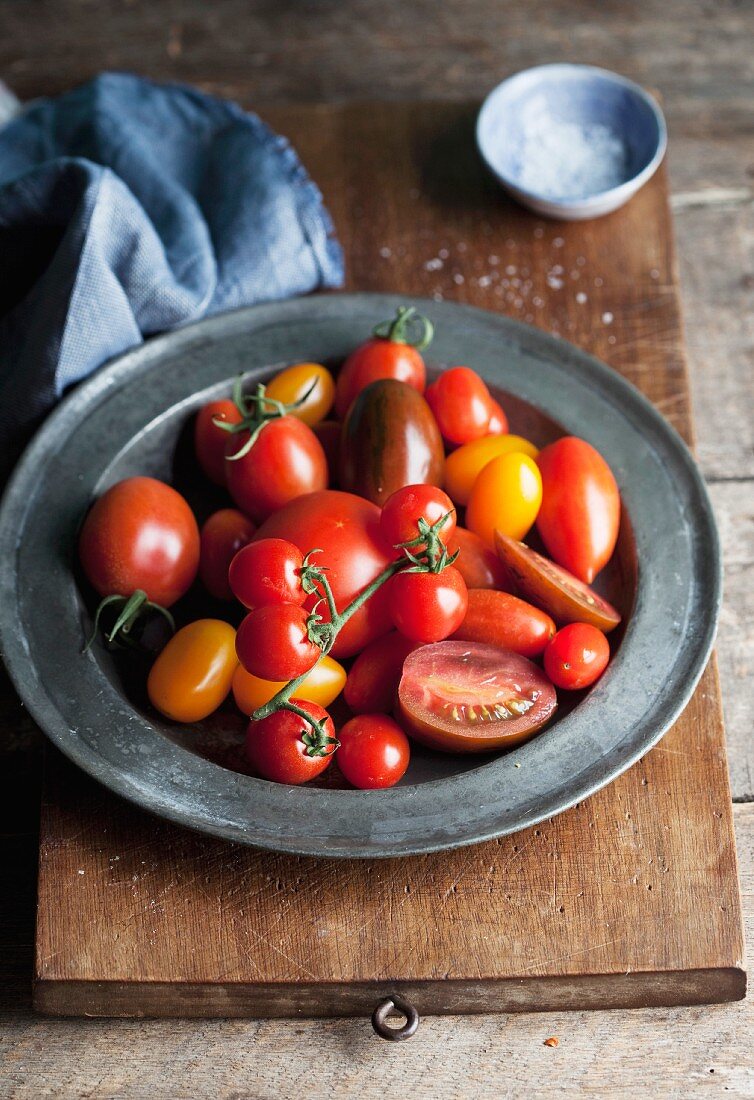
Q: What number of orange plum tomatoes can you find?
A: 5